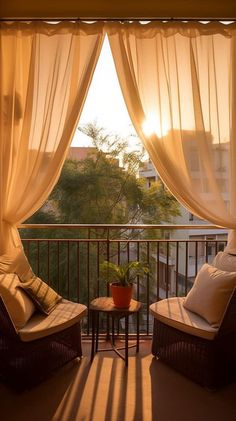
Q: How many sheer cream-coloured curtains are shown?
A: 2